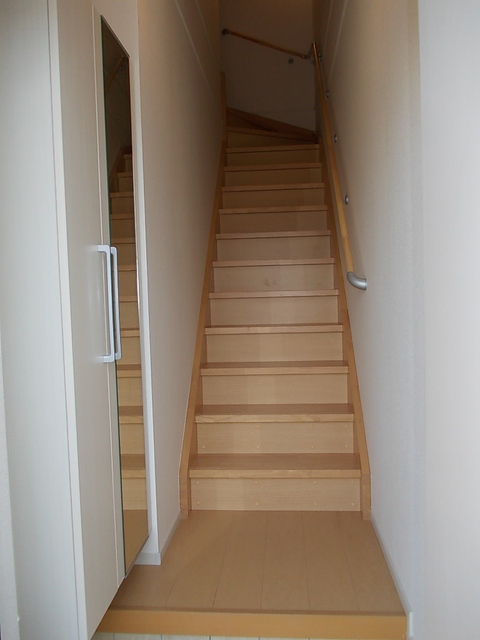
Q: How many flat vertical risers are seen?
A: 12